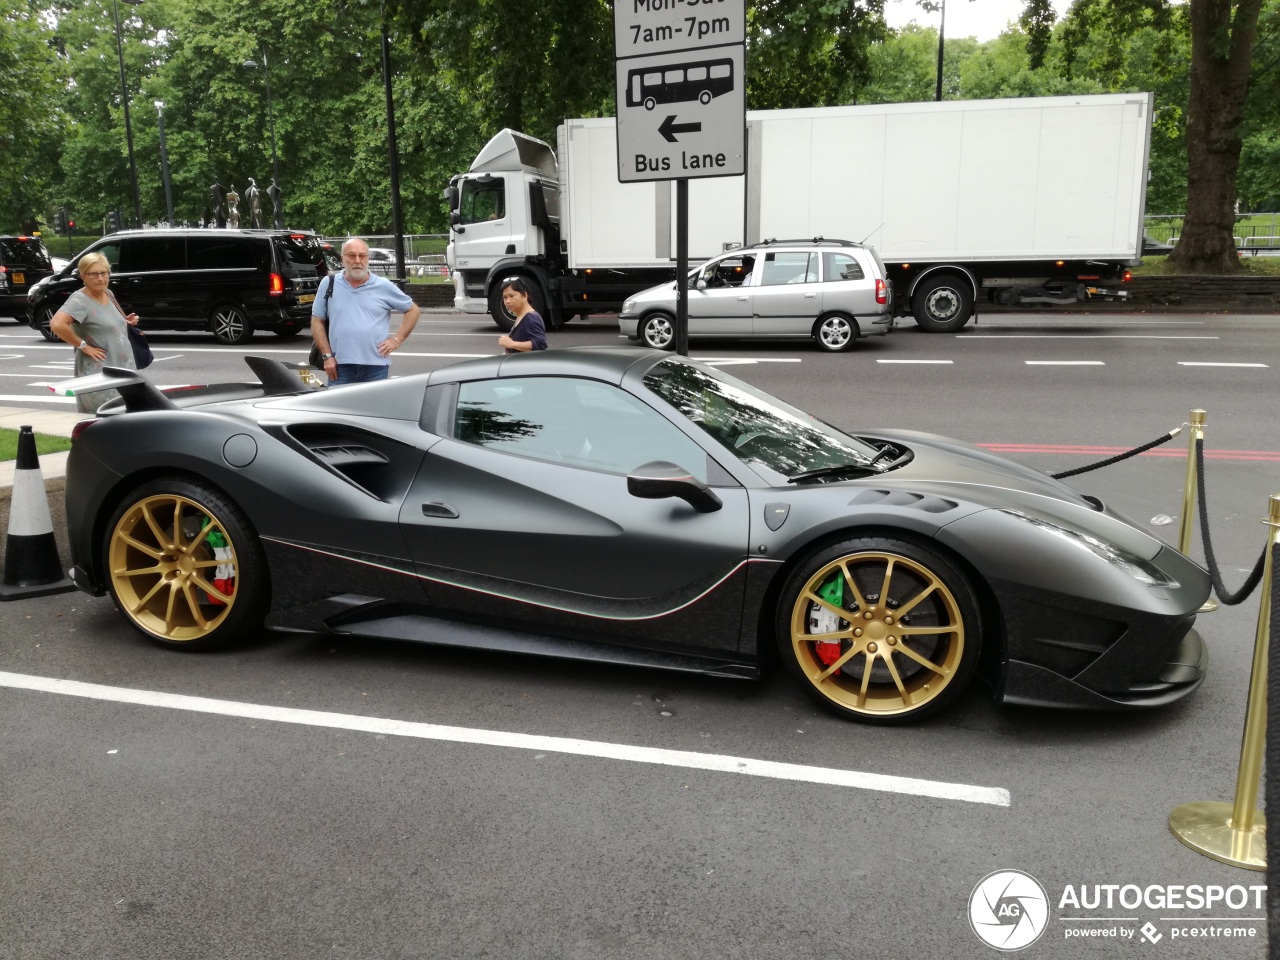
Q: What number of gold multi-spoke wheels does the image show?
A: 2